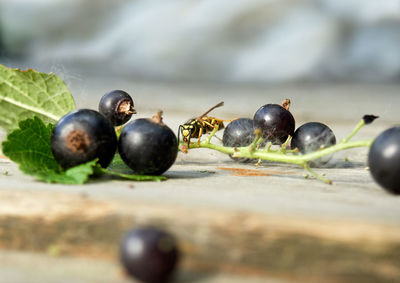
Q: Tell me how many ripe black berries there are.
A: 8